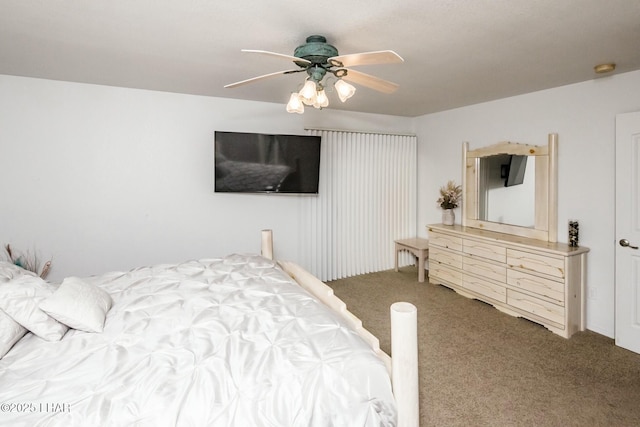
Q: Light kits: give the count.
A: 1